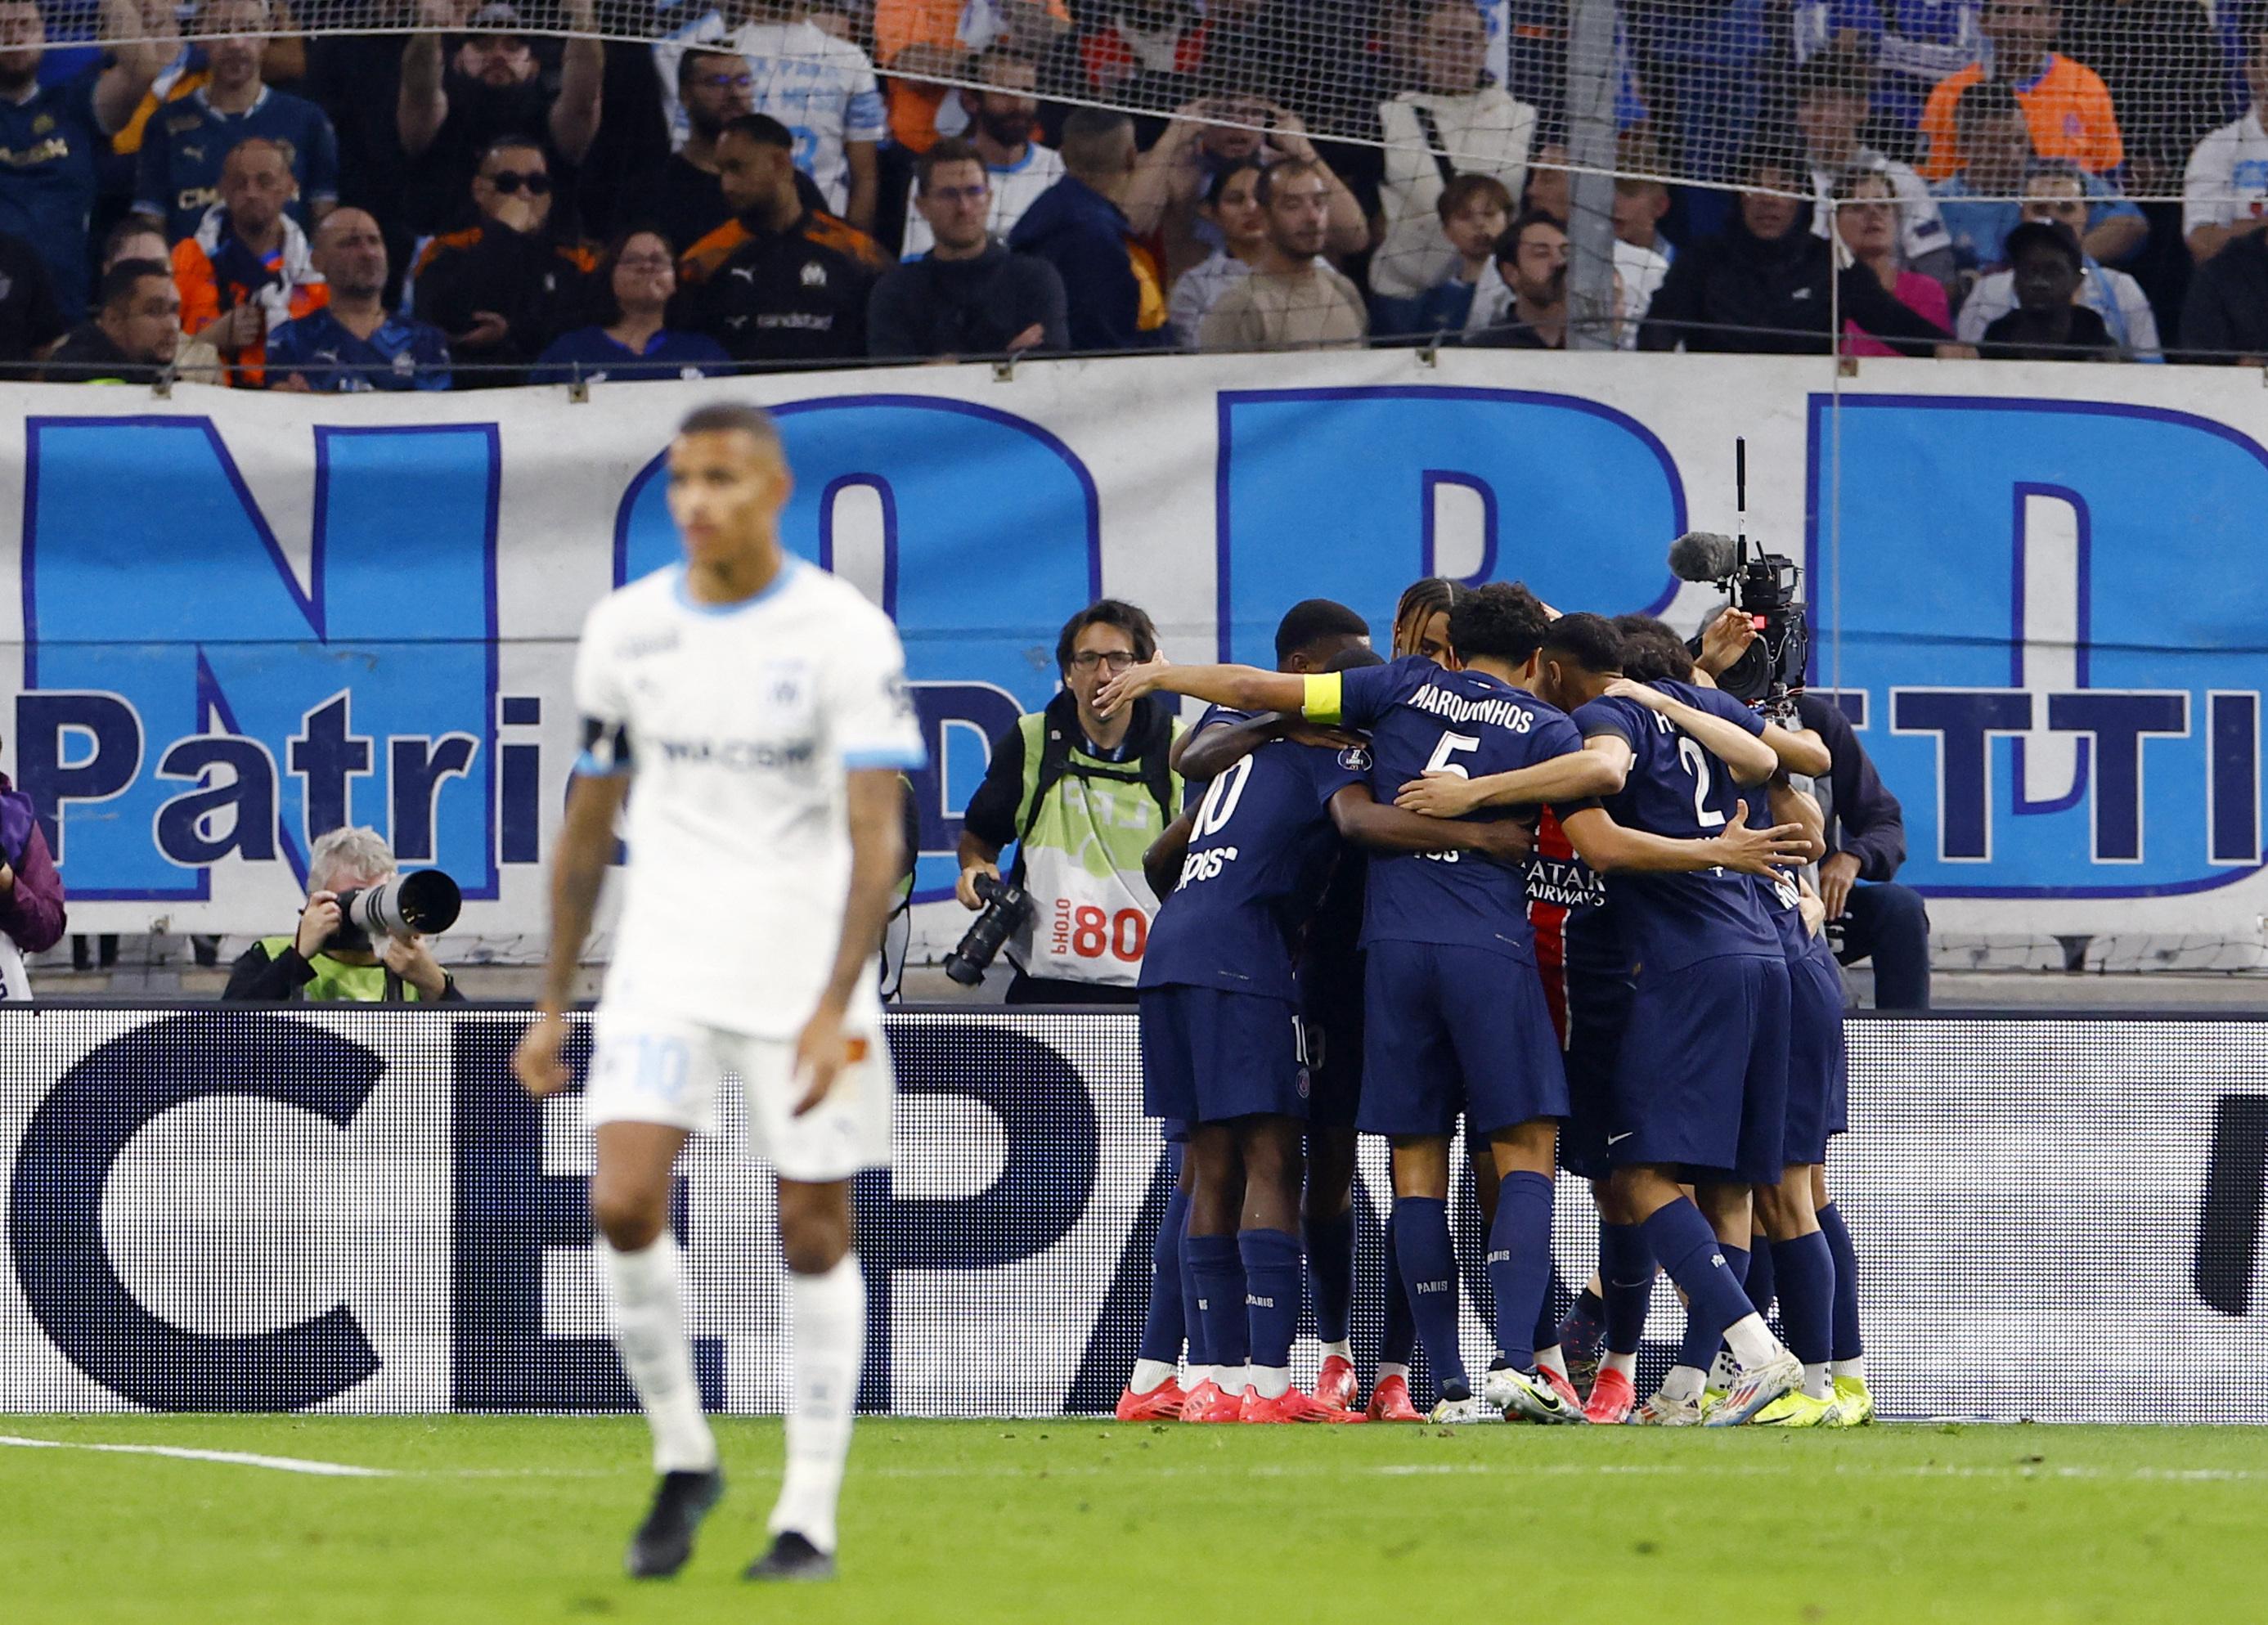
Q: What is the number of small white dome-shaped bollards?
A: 0